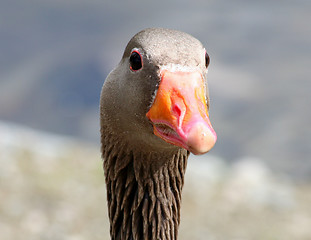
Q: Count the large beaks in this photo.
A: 1